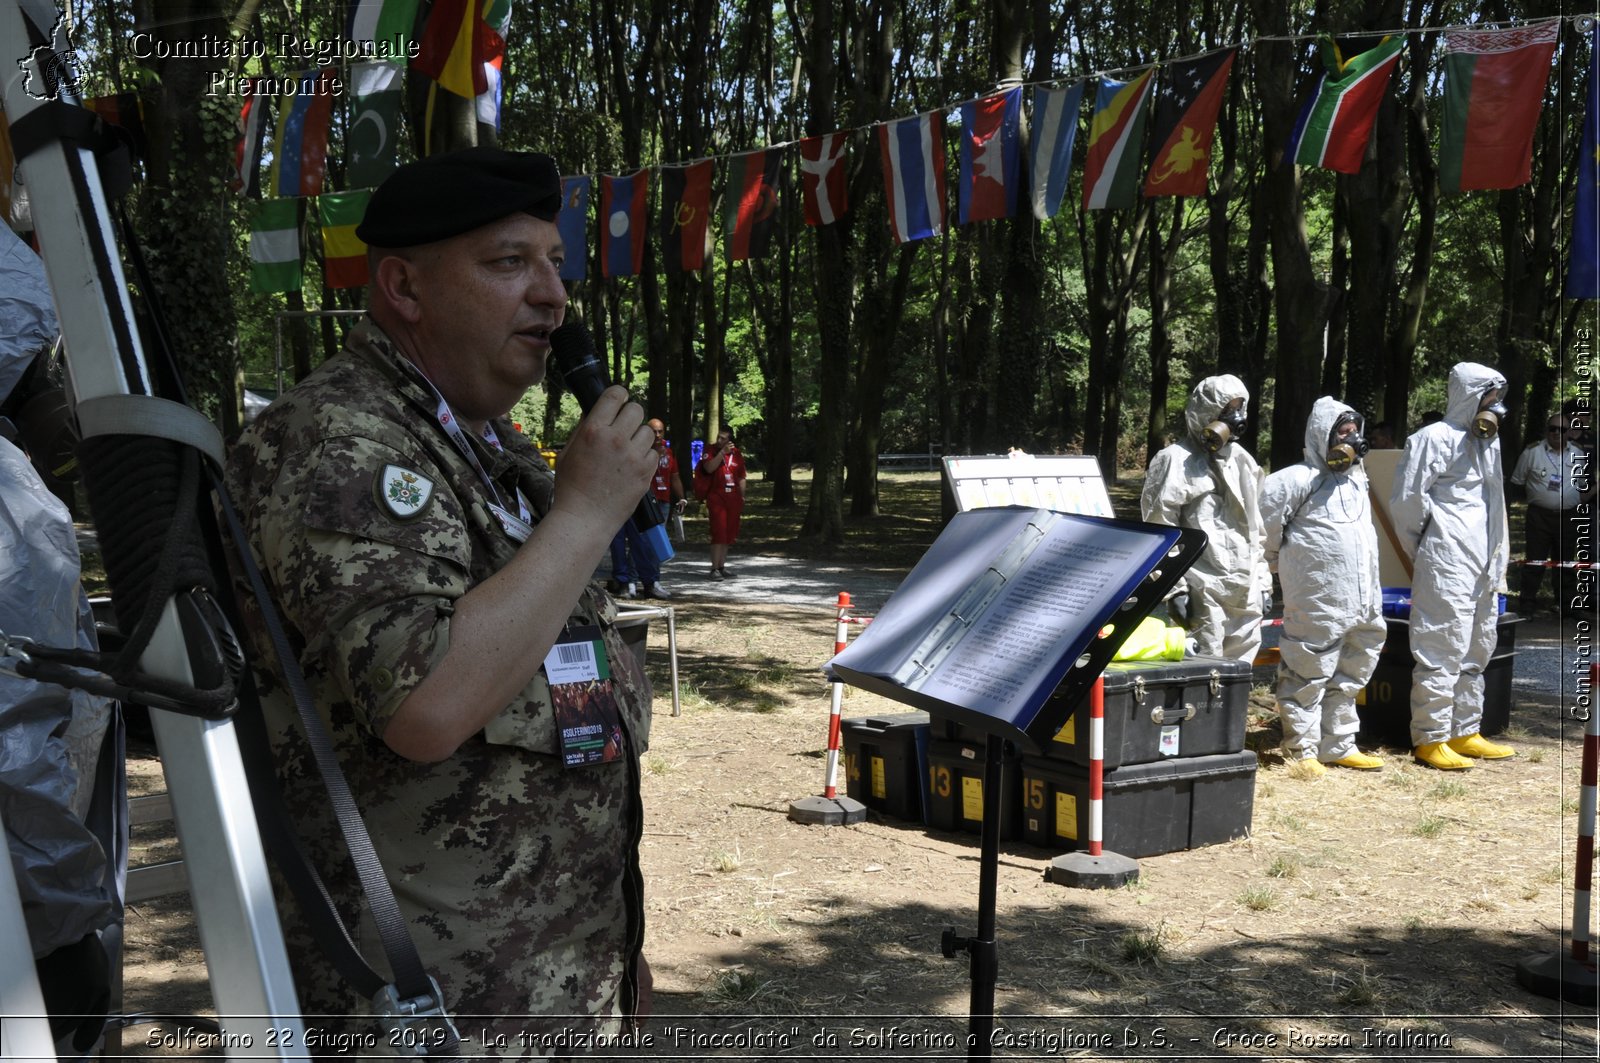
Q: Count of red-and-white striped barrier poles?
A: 3